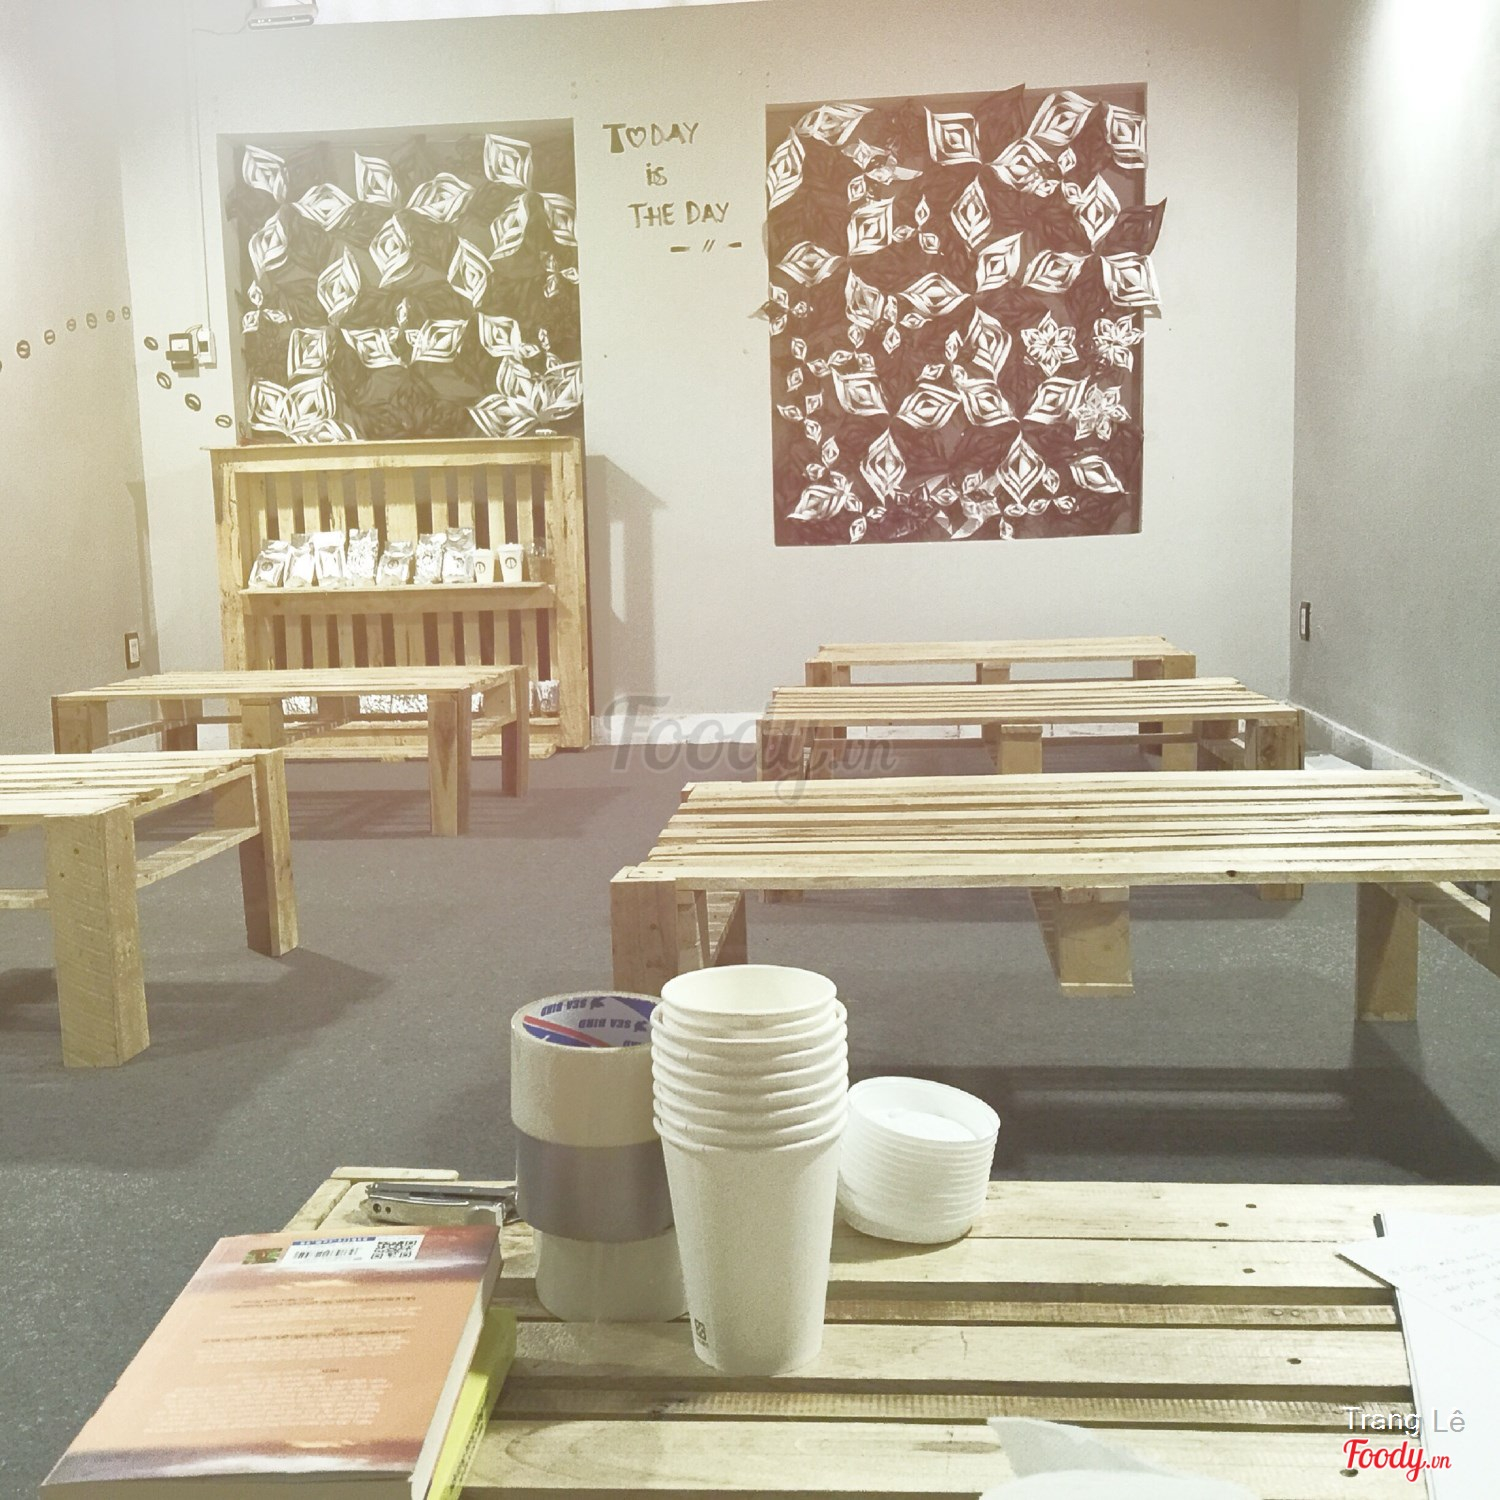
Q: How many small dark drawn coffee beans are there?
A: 11